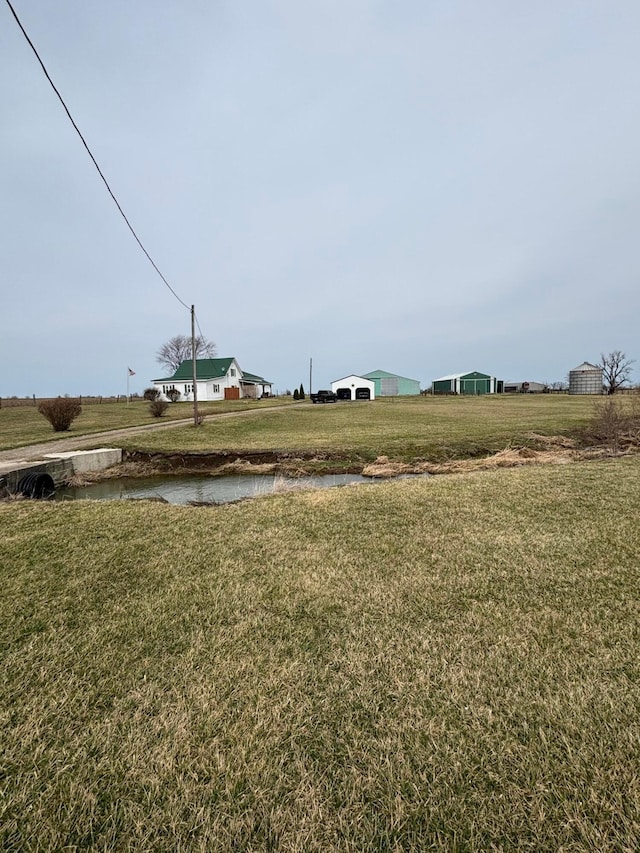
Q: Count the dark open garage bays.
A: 2